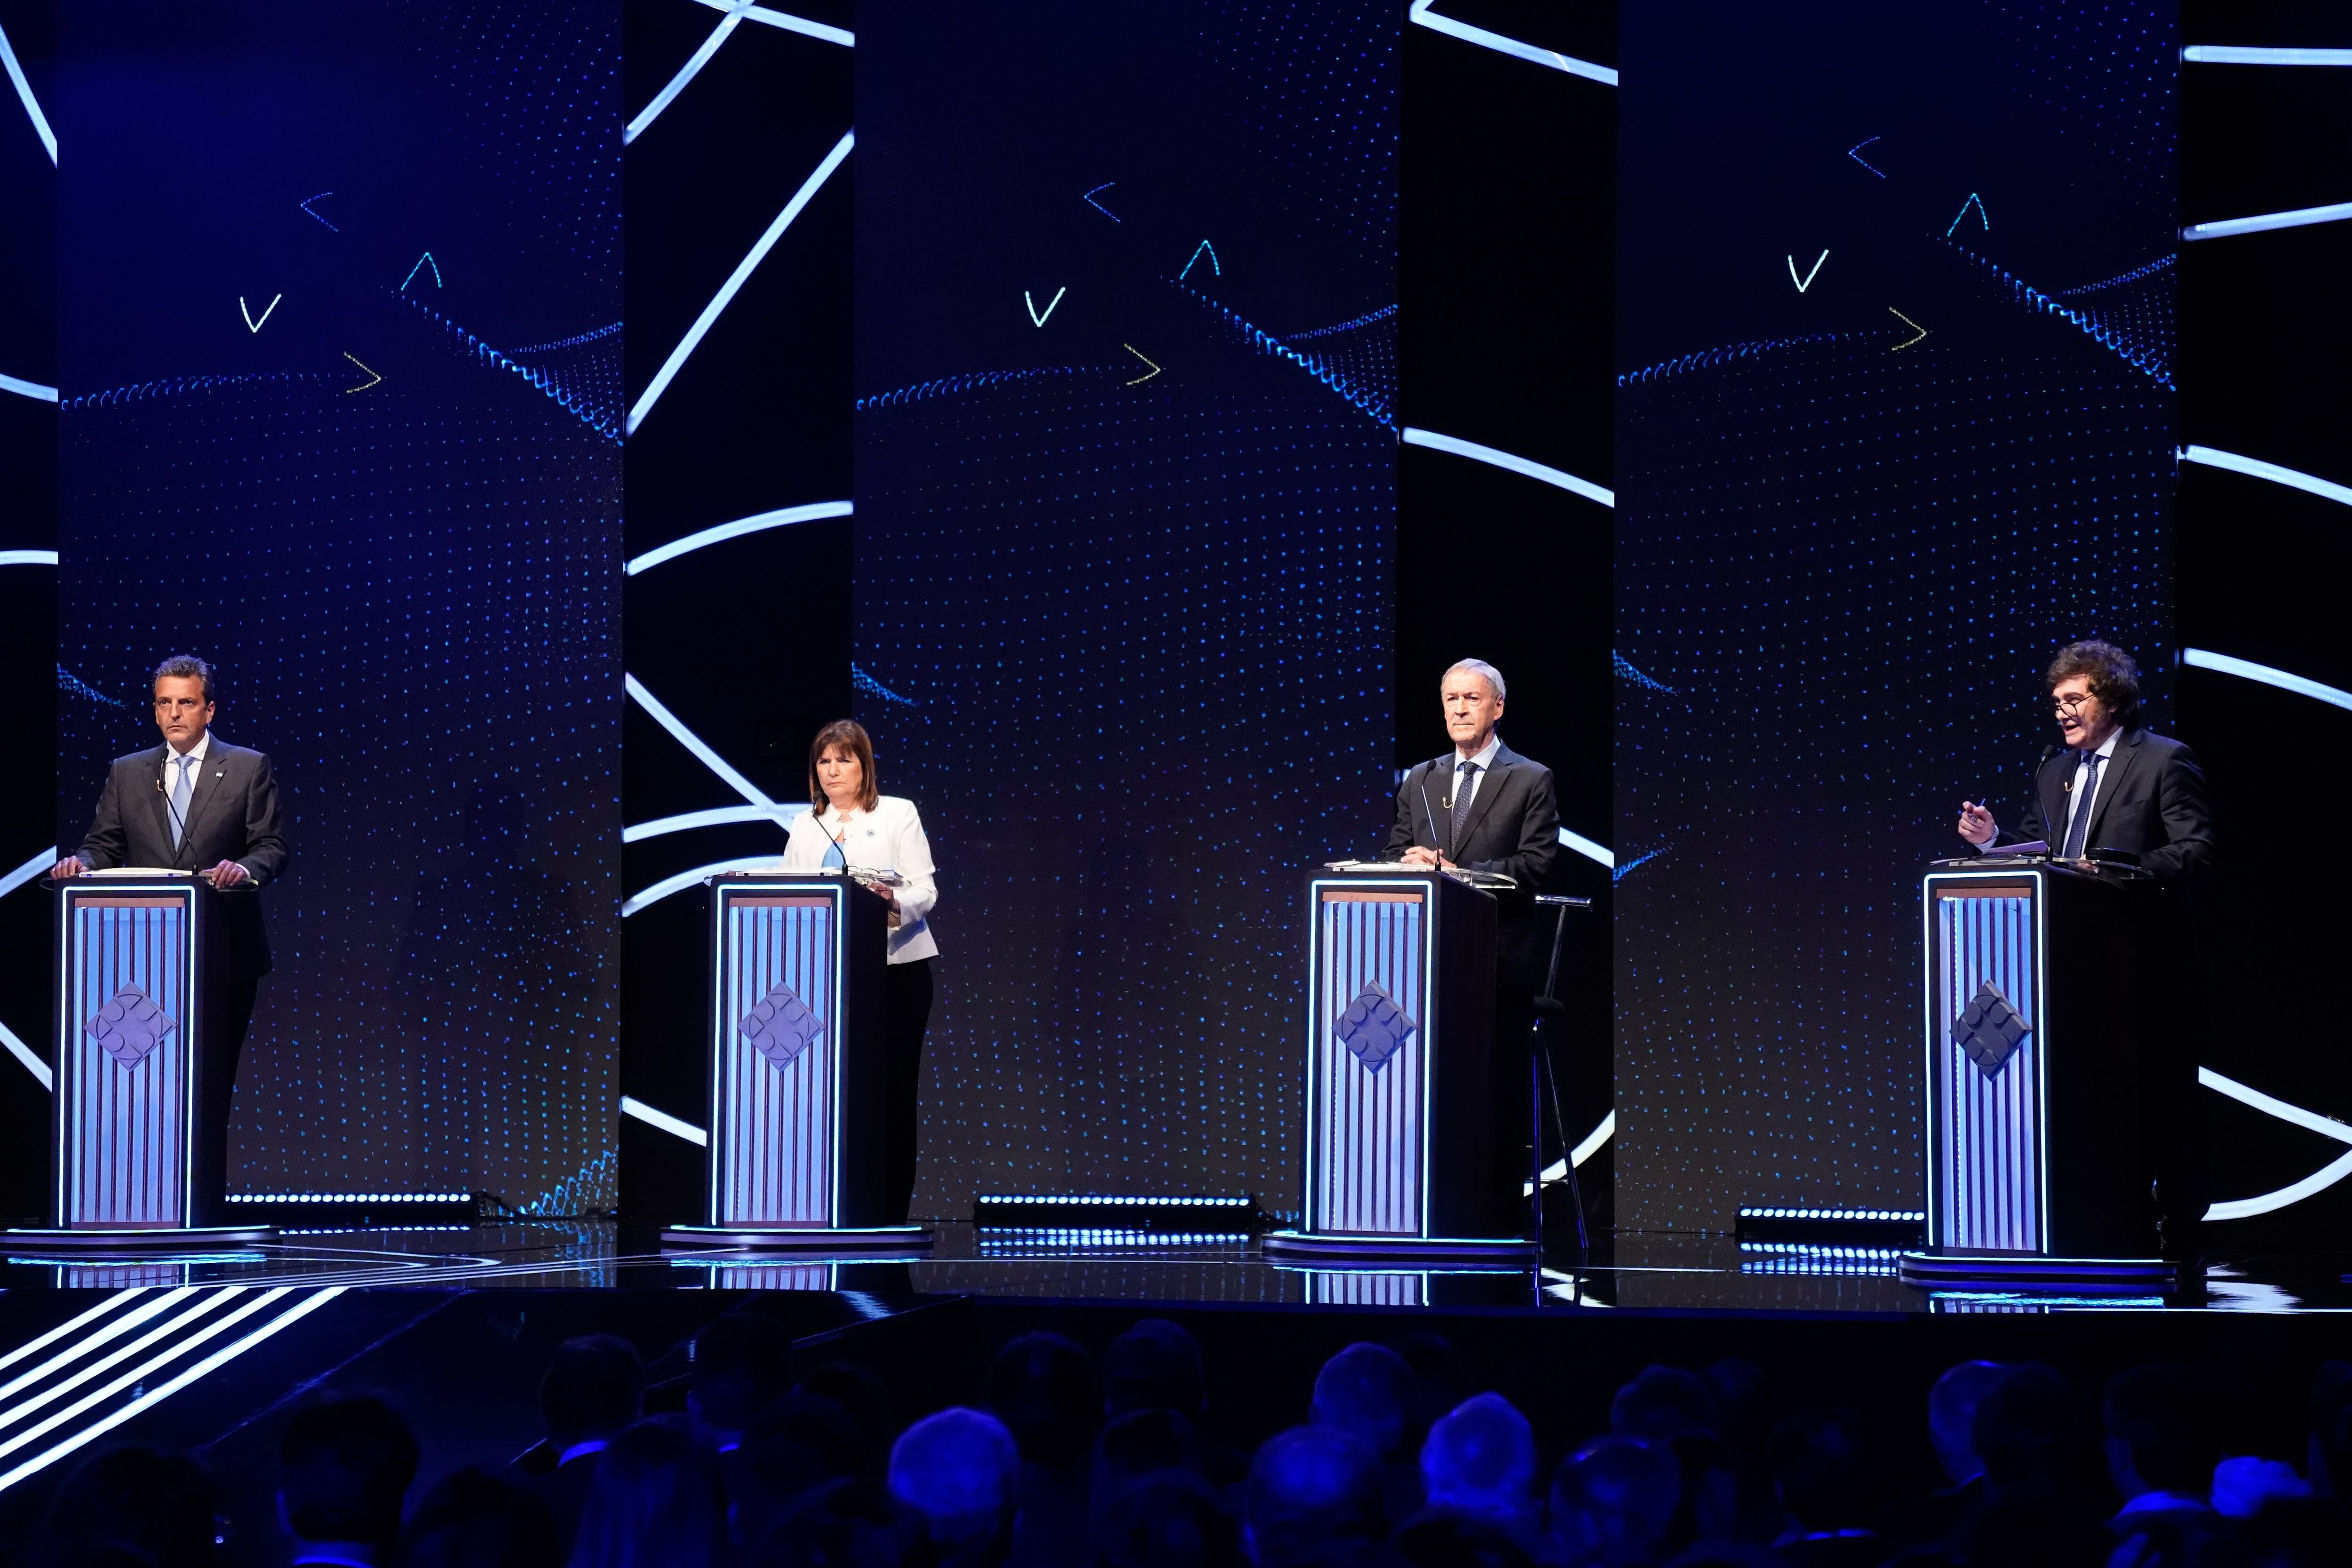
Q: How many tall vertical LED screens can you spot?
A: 3